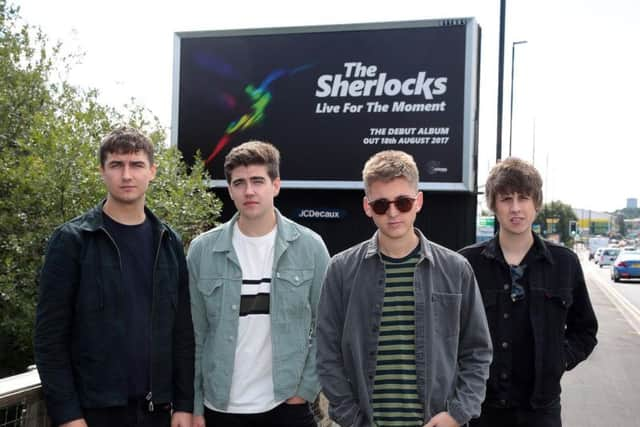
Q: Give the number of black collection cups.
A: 0